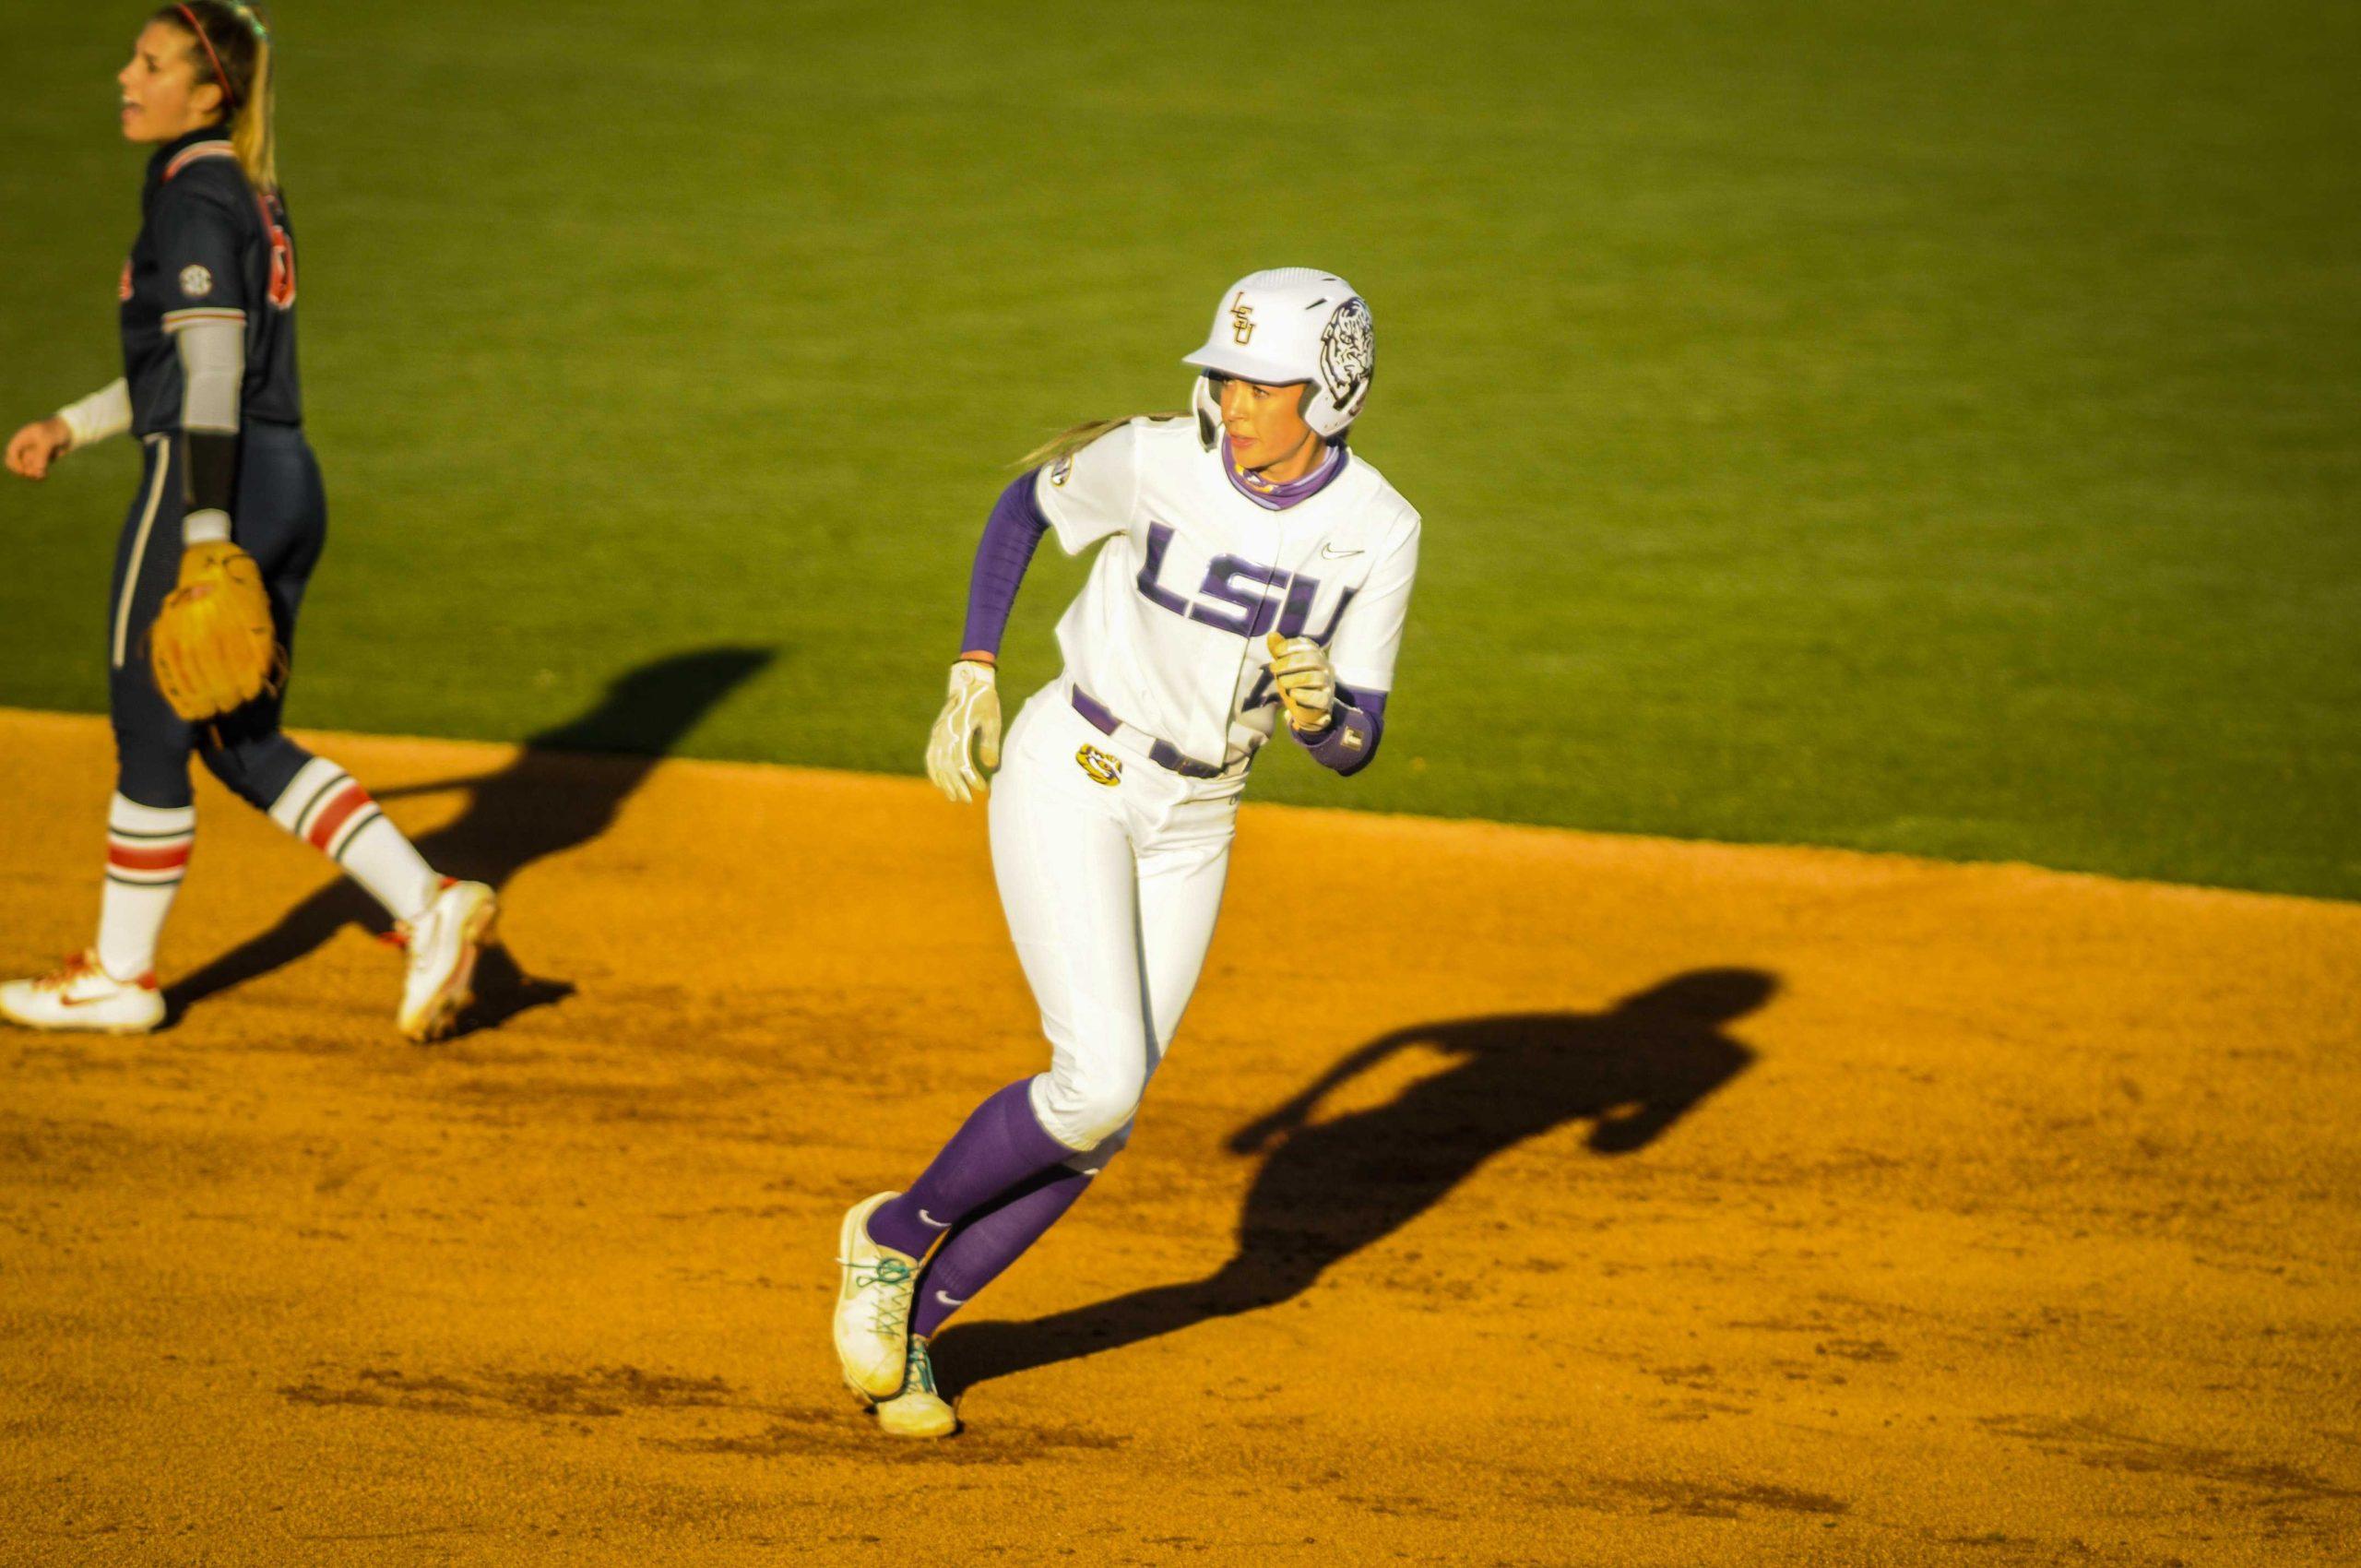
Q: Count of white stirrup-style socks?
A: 2